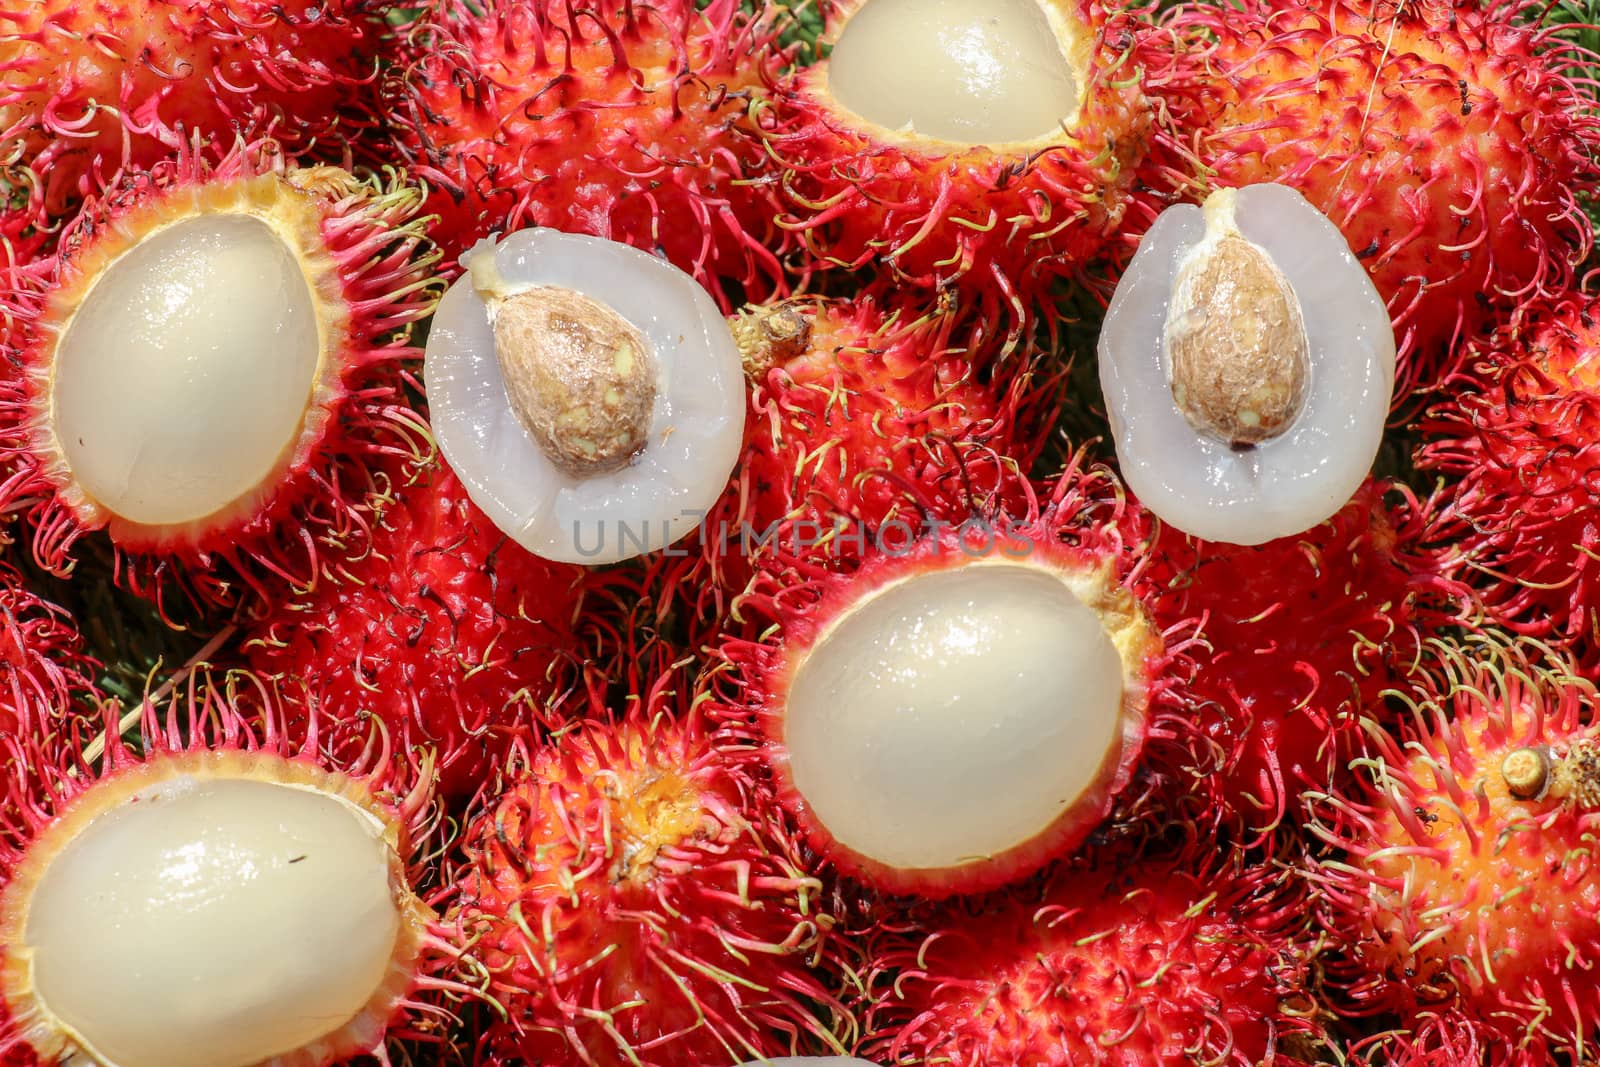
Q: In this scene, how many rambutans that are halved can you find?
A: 2